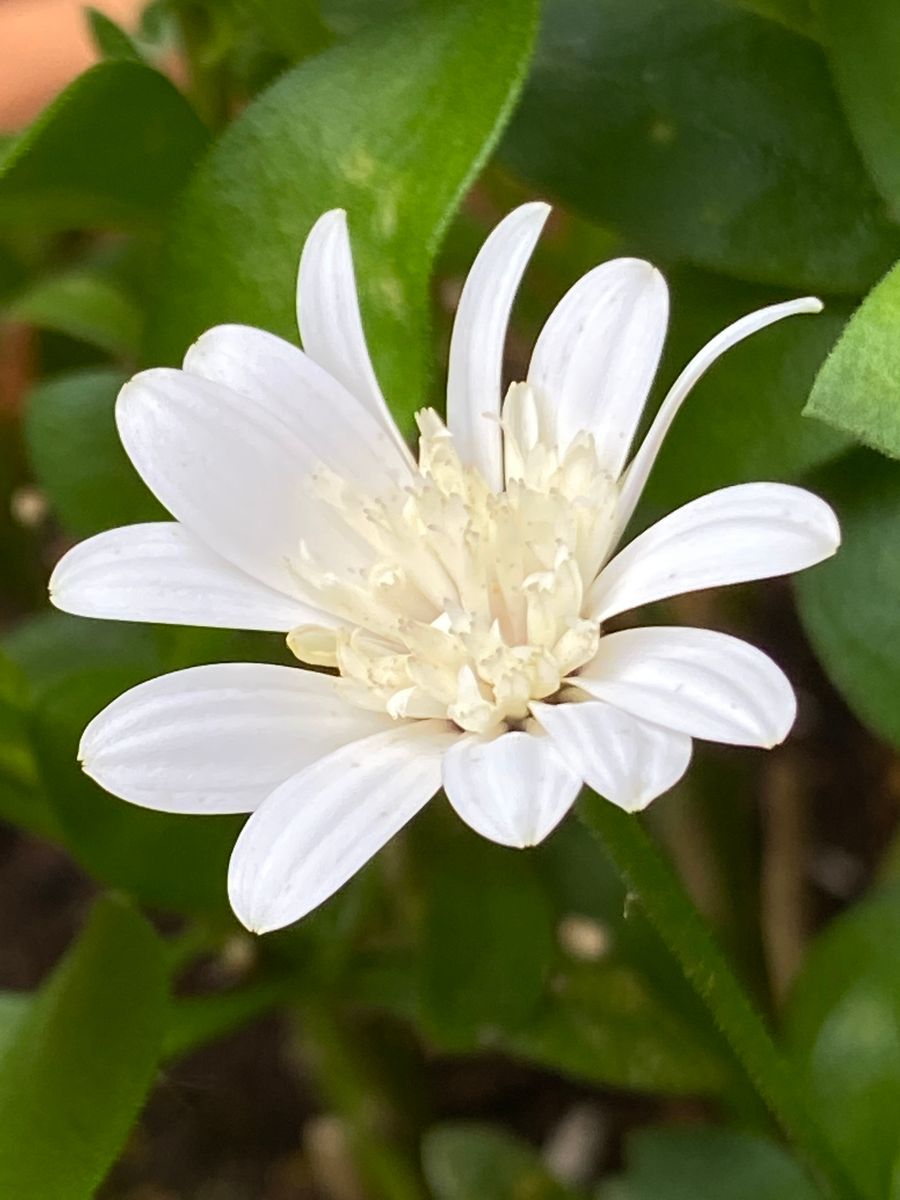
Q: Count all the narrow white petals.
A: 3